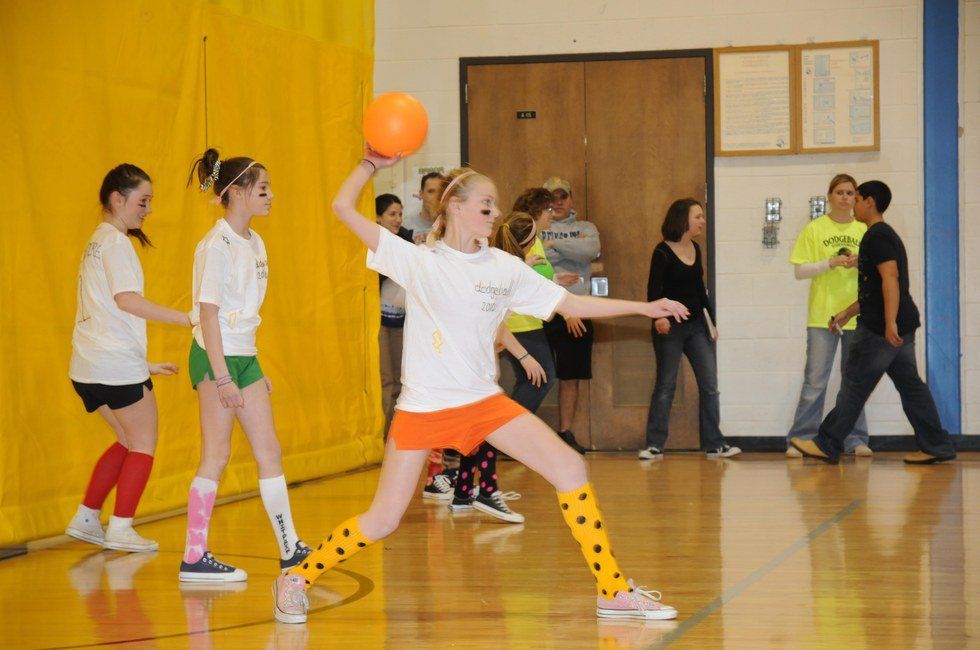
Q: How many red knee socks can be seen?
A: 2